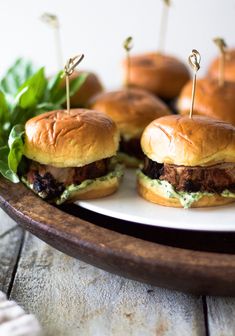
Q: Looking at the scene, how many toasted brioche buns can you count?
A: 7